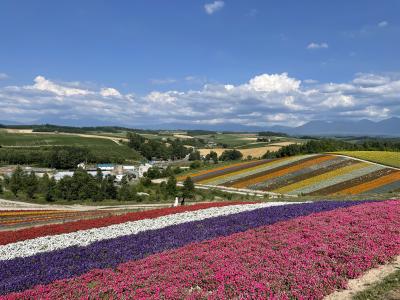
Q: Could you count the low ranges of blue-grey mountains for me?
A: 1